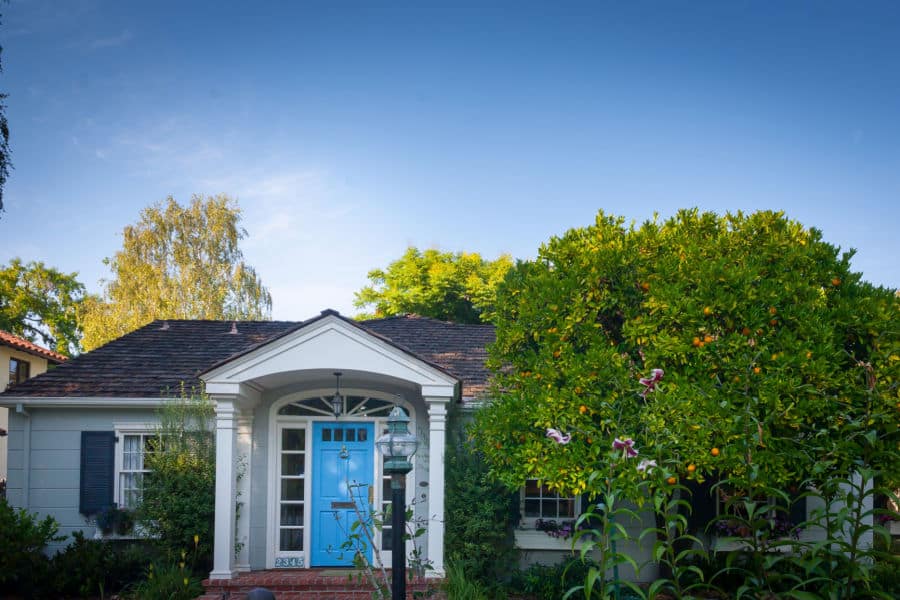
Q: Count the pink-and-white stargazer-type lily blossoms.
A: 4